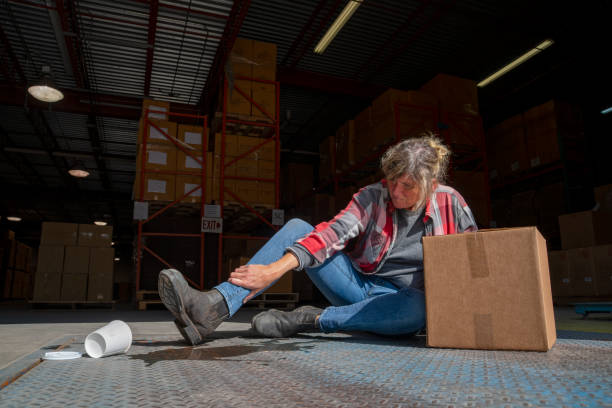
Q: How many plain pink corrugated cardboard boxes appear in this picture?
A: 0